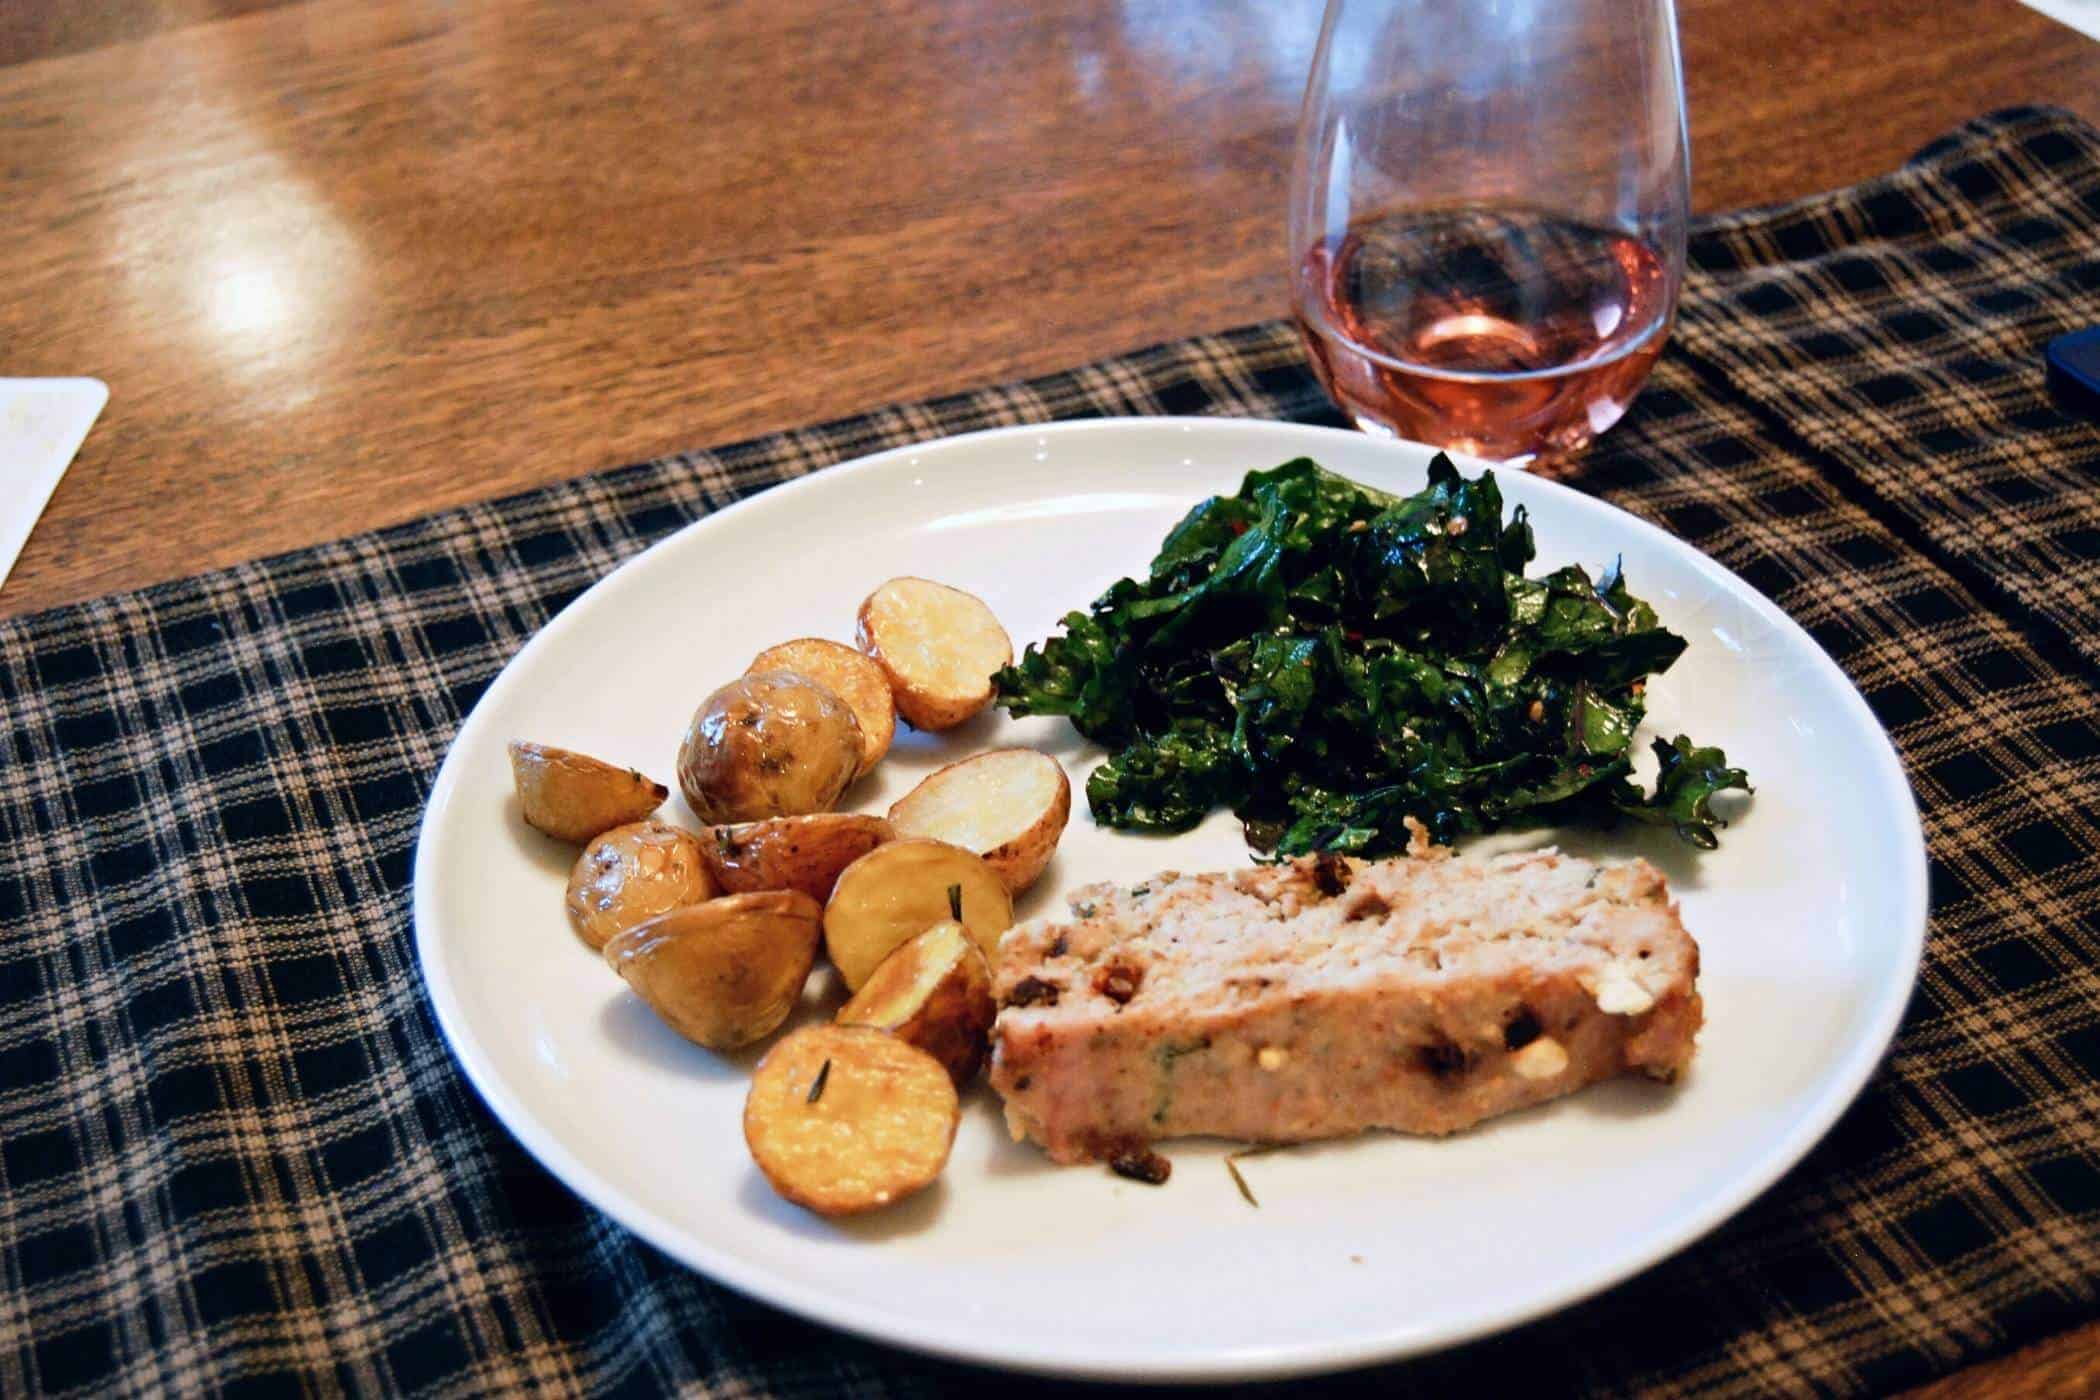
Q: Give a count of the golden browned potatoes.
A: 11